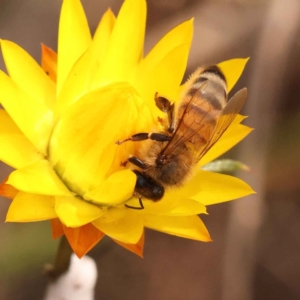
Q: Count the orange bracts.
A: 5